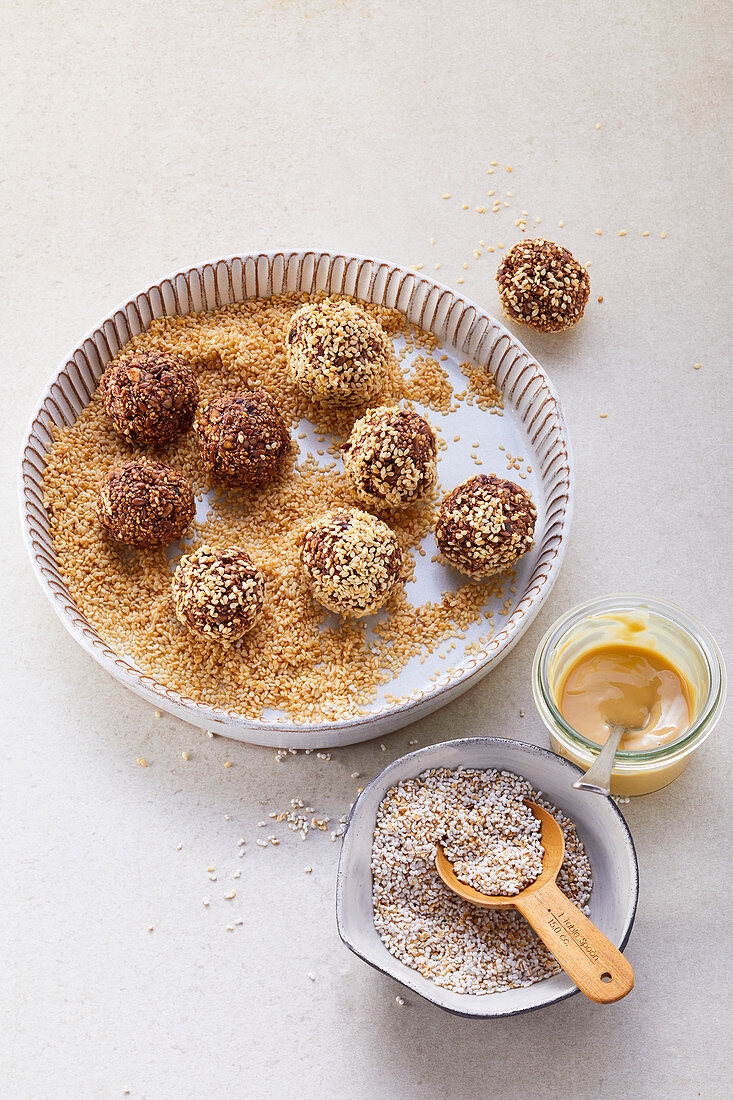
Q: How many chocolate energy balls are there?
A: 9